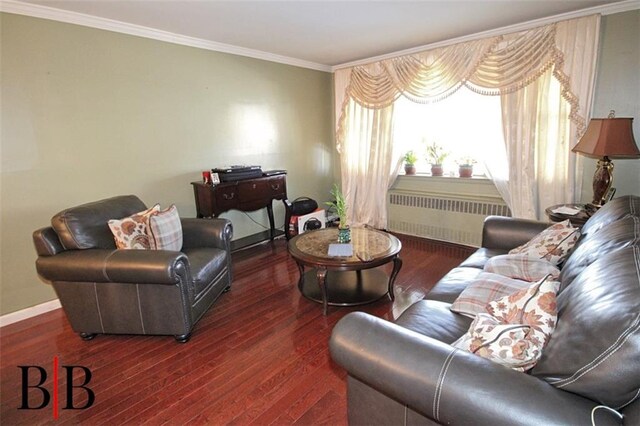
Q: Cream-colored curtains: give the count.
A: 2